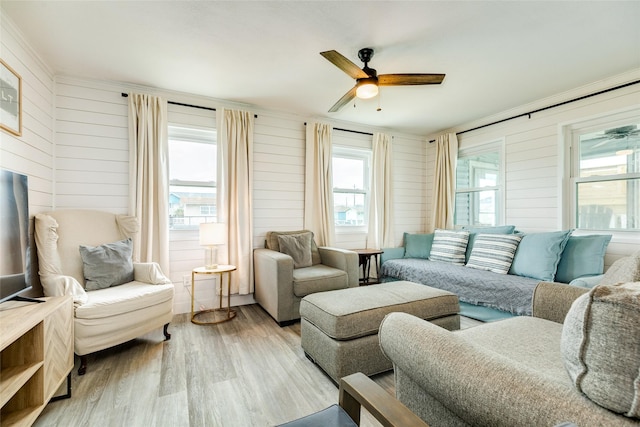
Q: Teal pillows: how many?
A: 4